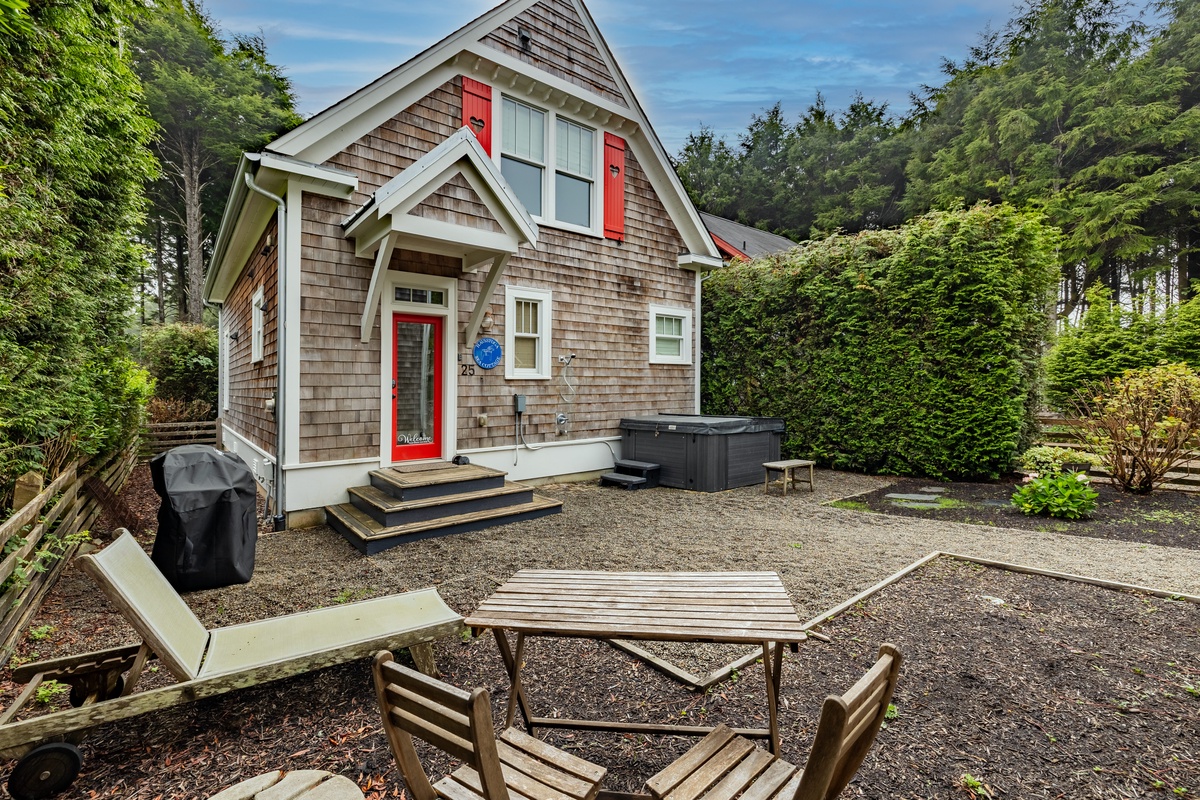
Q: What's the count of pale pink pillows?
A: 0